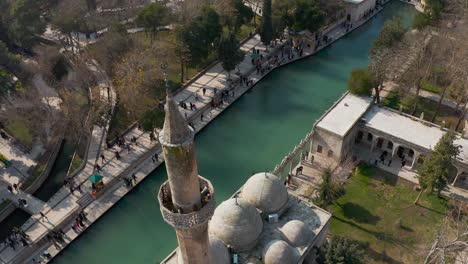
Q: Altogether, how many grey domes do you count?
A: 5